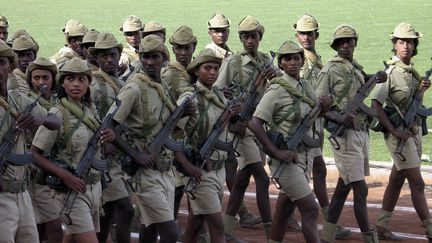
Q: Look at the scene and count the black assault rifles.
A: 8